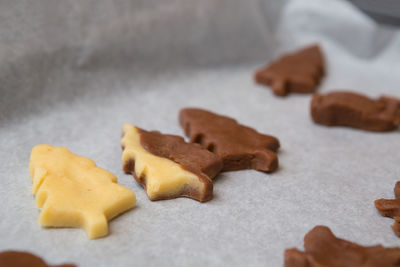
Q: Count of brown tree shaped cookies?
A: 2